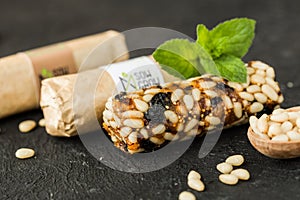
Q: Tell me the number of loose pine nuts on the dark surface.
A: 10